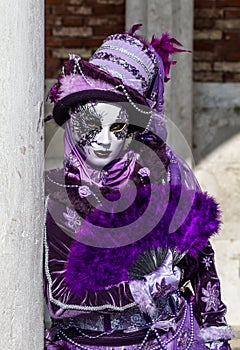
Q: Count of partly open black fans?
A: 1